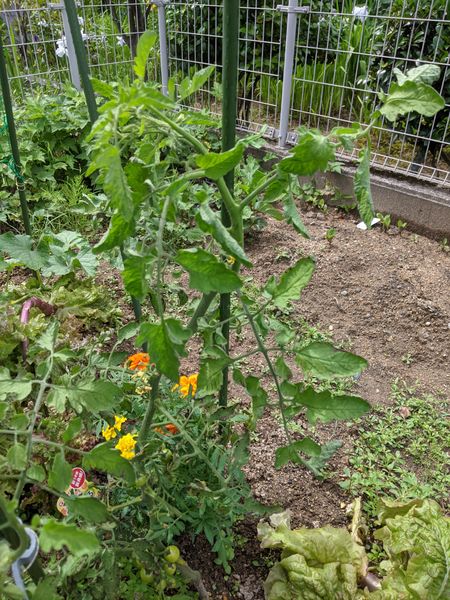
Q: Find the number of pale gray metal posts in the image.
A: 3